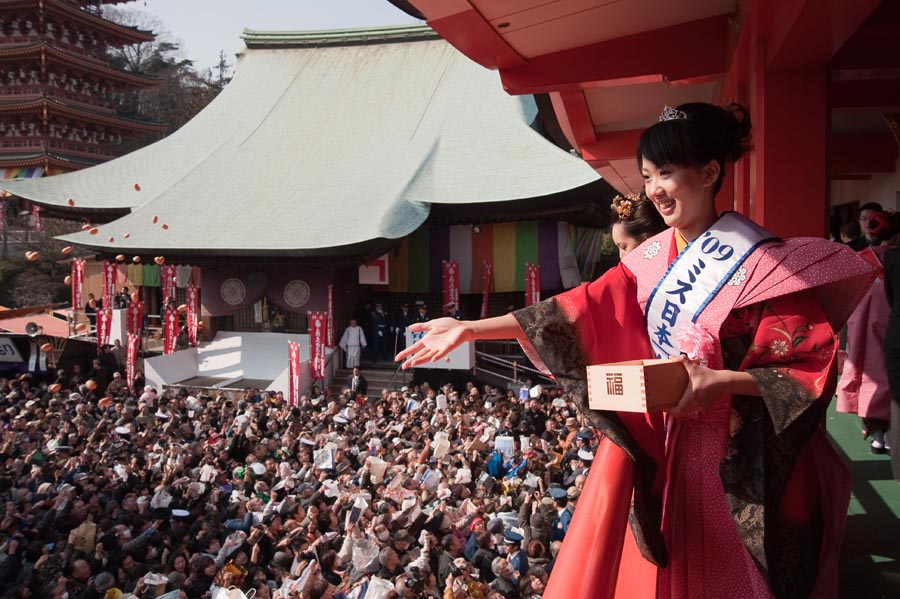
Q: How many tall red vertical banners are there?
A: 14